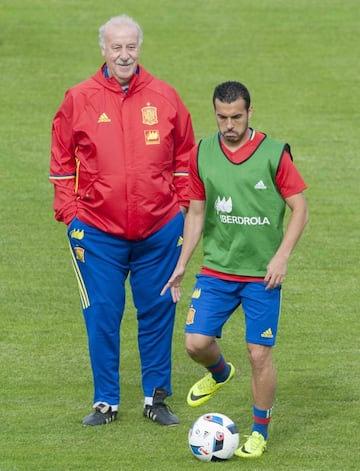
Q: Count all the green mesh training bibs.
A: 1